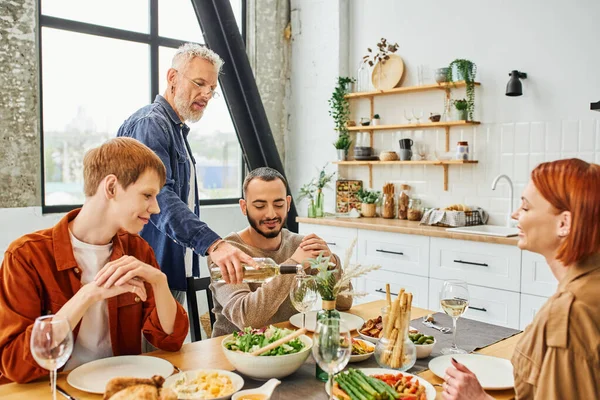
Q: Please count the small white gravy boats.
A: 1